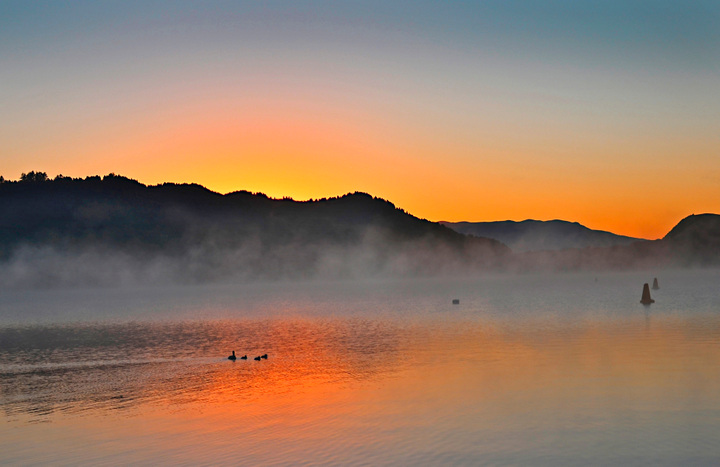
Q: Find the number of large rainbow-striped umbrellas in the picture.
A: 0